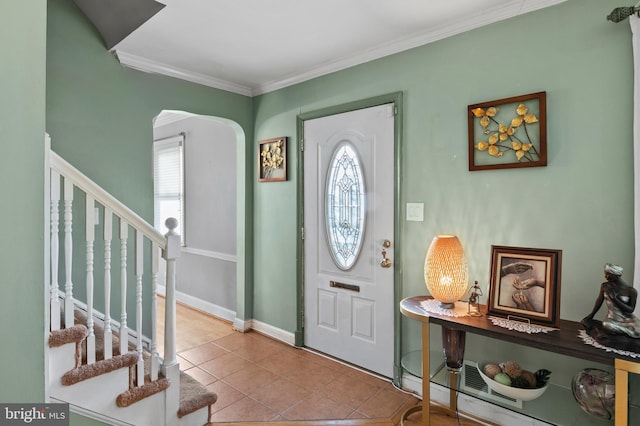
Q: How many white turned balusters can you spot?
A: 7